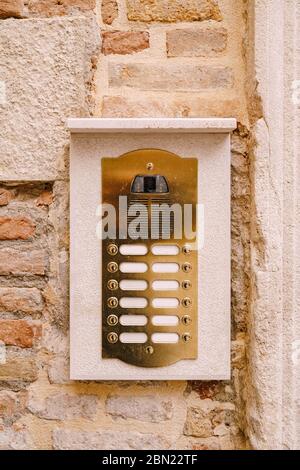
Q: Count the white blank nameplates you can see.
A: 12